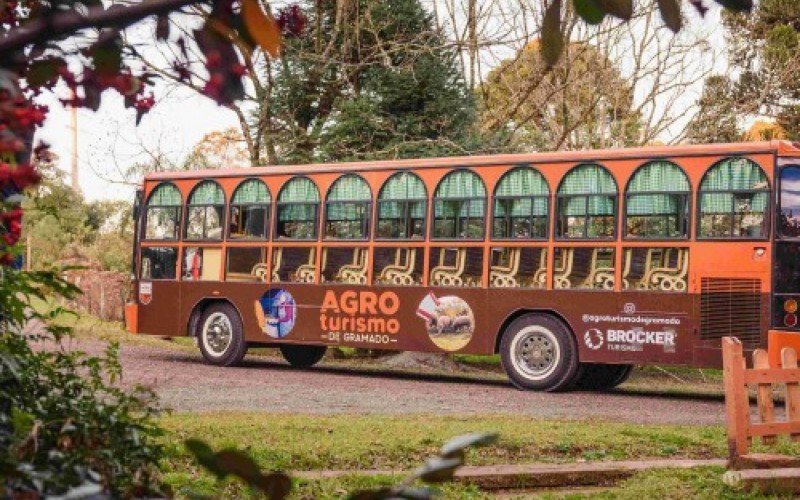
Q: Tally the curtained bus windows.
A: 11